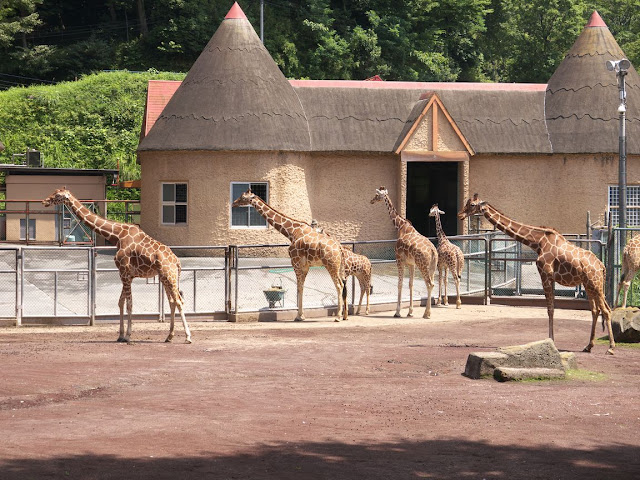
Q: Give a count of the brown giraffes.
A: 7